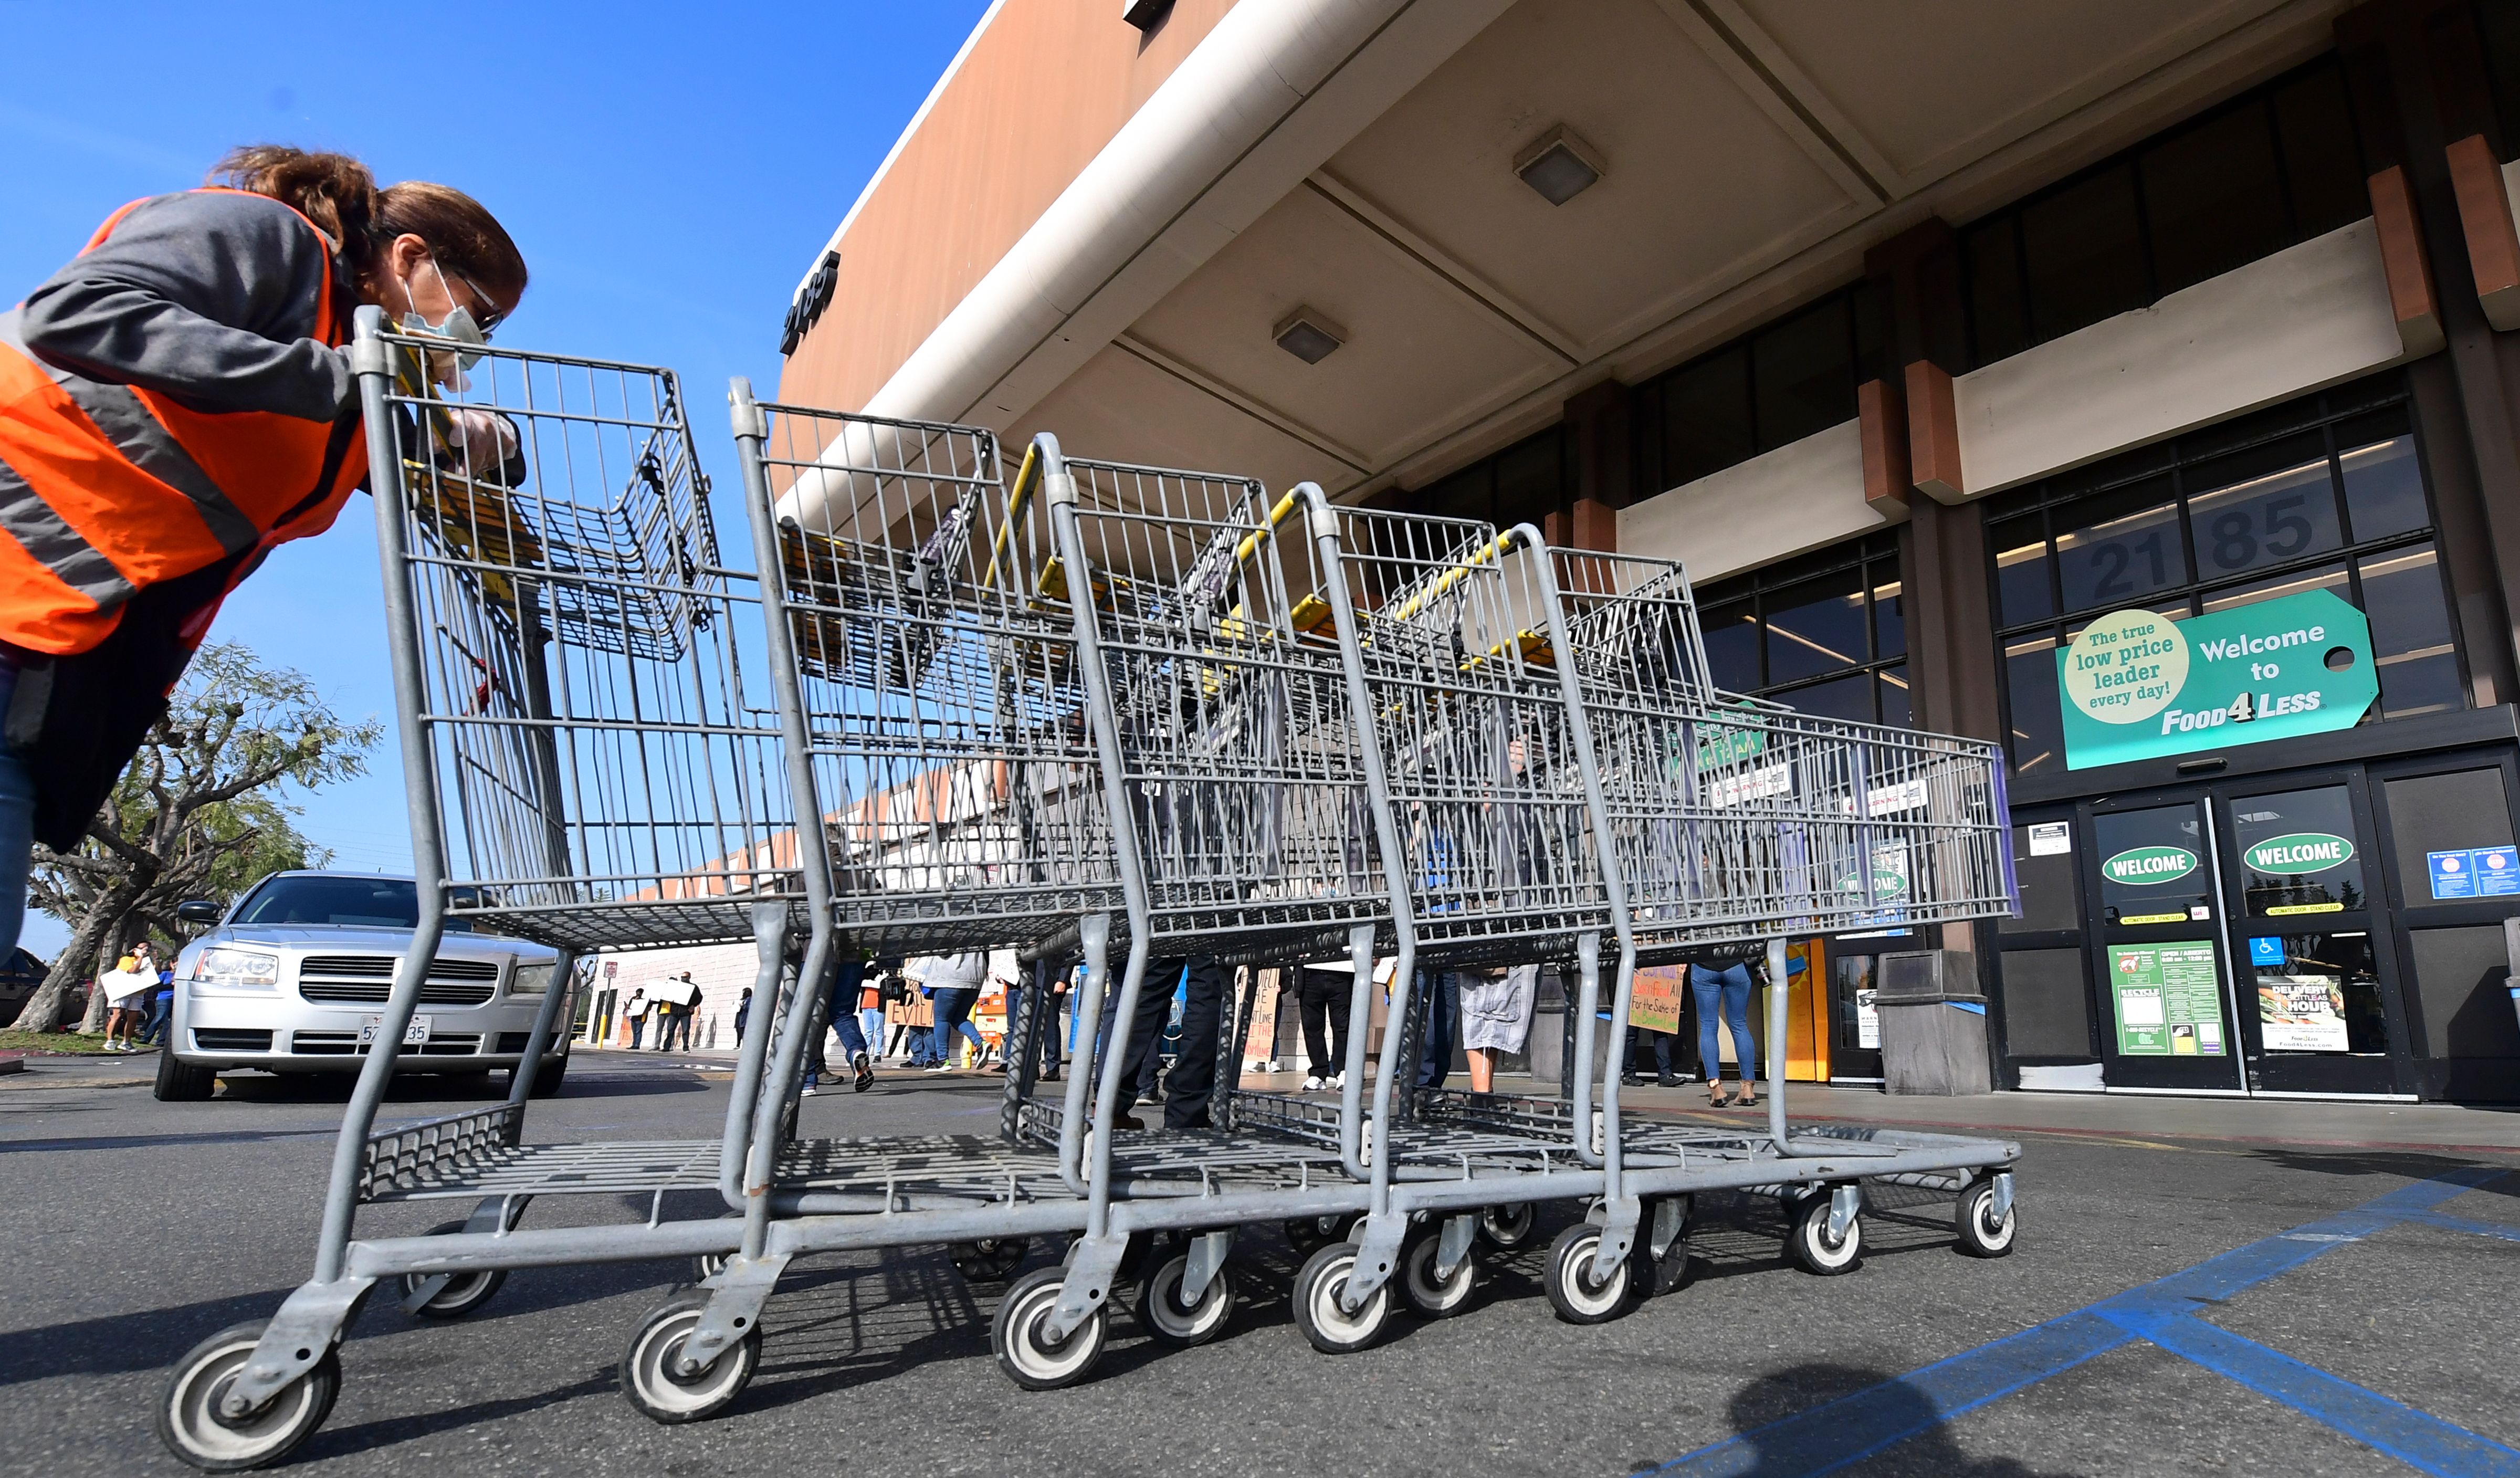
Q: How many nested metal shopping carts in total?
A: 5